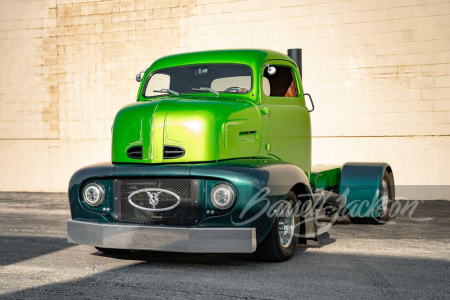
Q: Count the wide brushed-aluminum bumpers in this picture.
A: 1